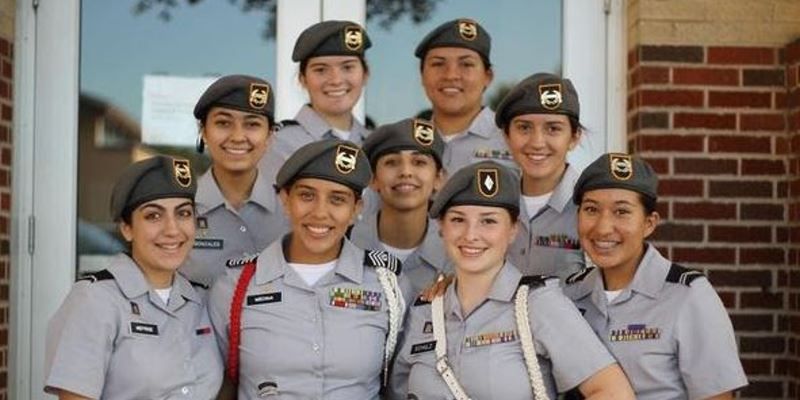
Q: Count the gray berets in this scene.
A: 9